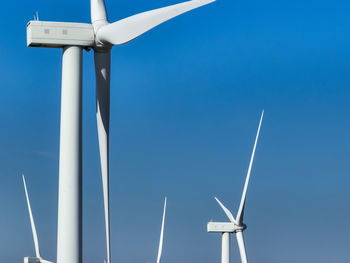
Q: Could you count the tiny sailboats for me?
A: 0